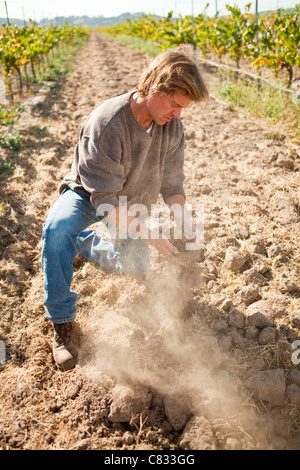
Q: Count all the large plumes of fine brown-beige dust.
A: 1